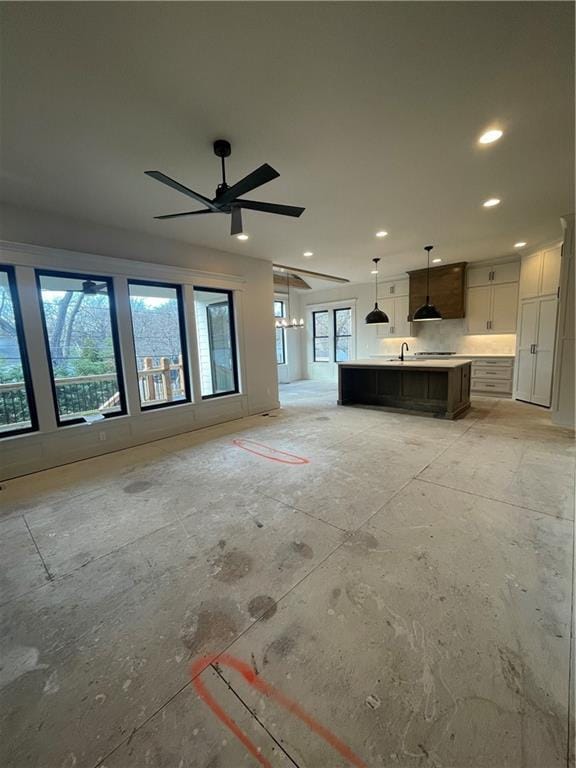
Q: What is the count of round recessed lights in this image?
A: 8